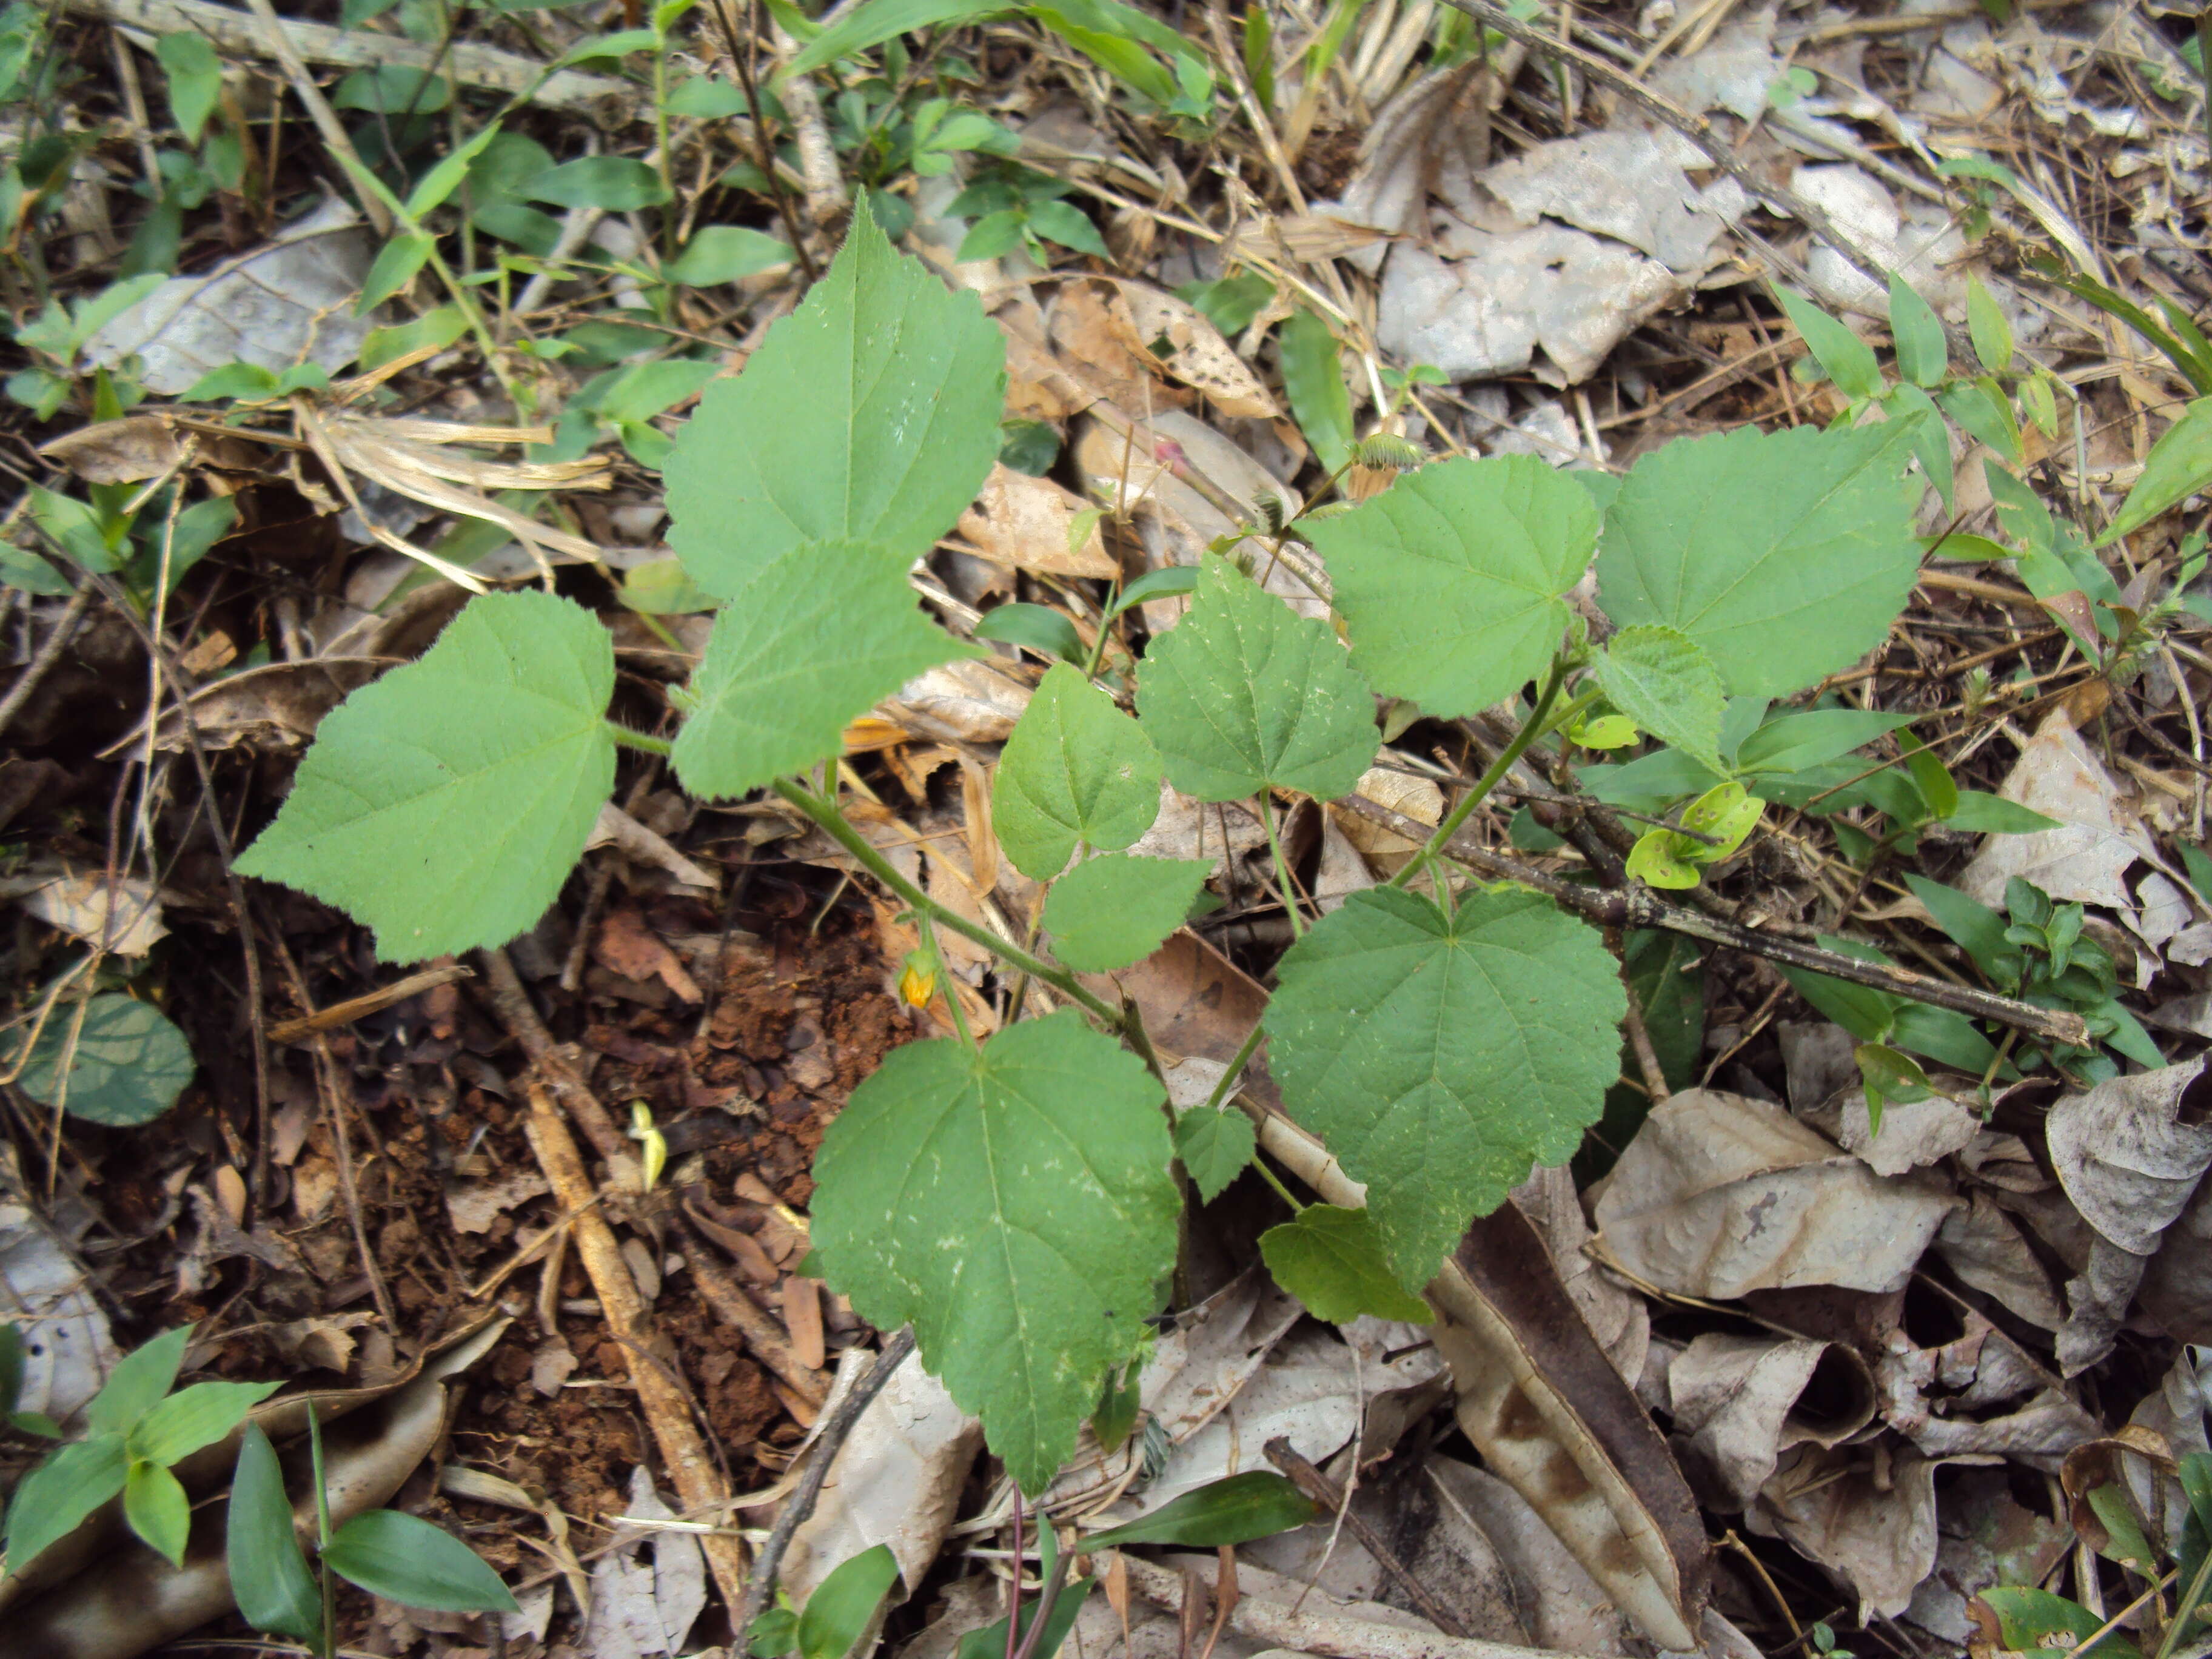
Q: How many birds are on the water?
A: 0